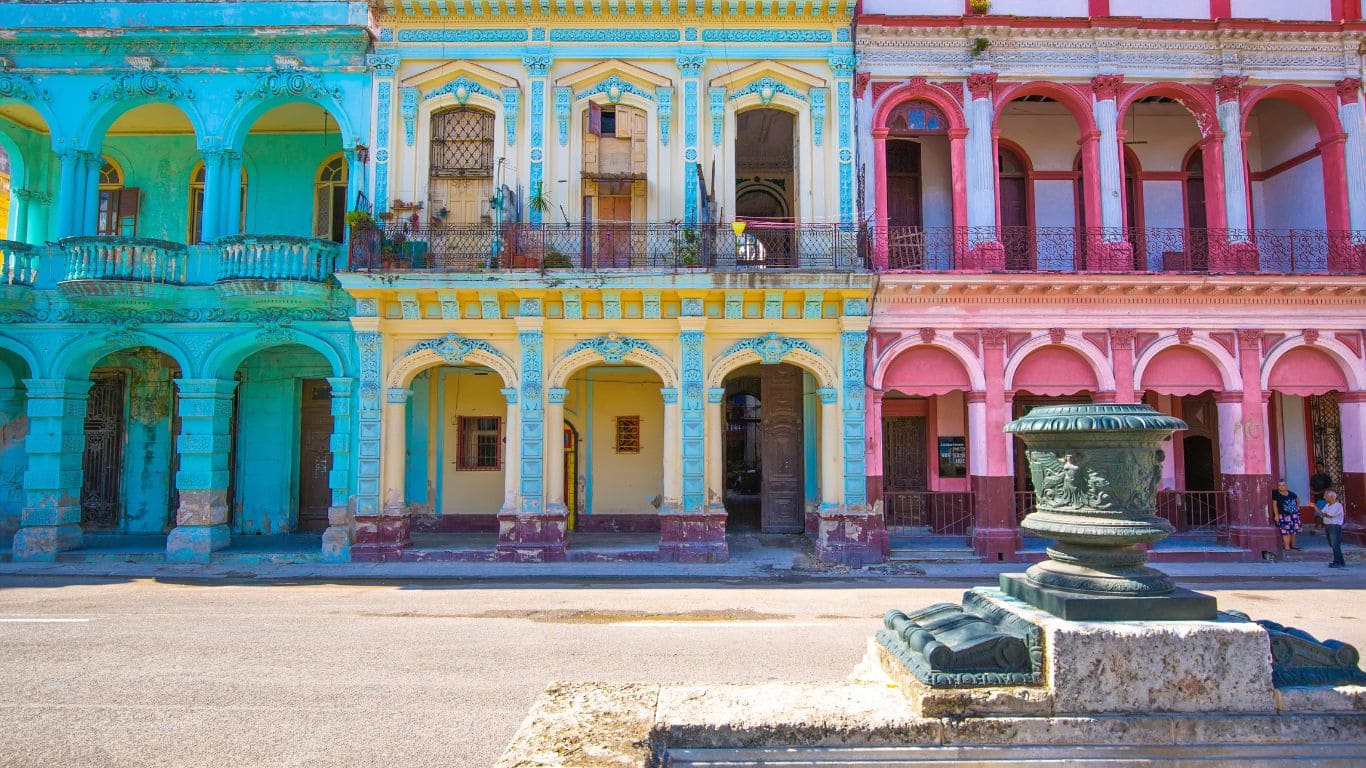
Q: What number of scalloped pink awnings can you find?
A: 4